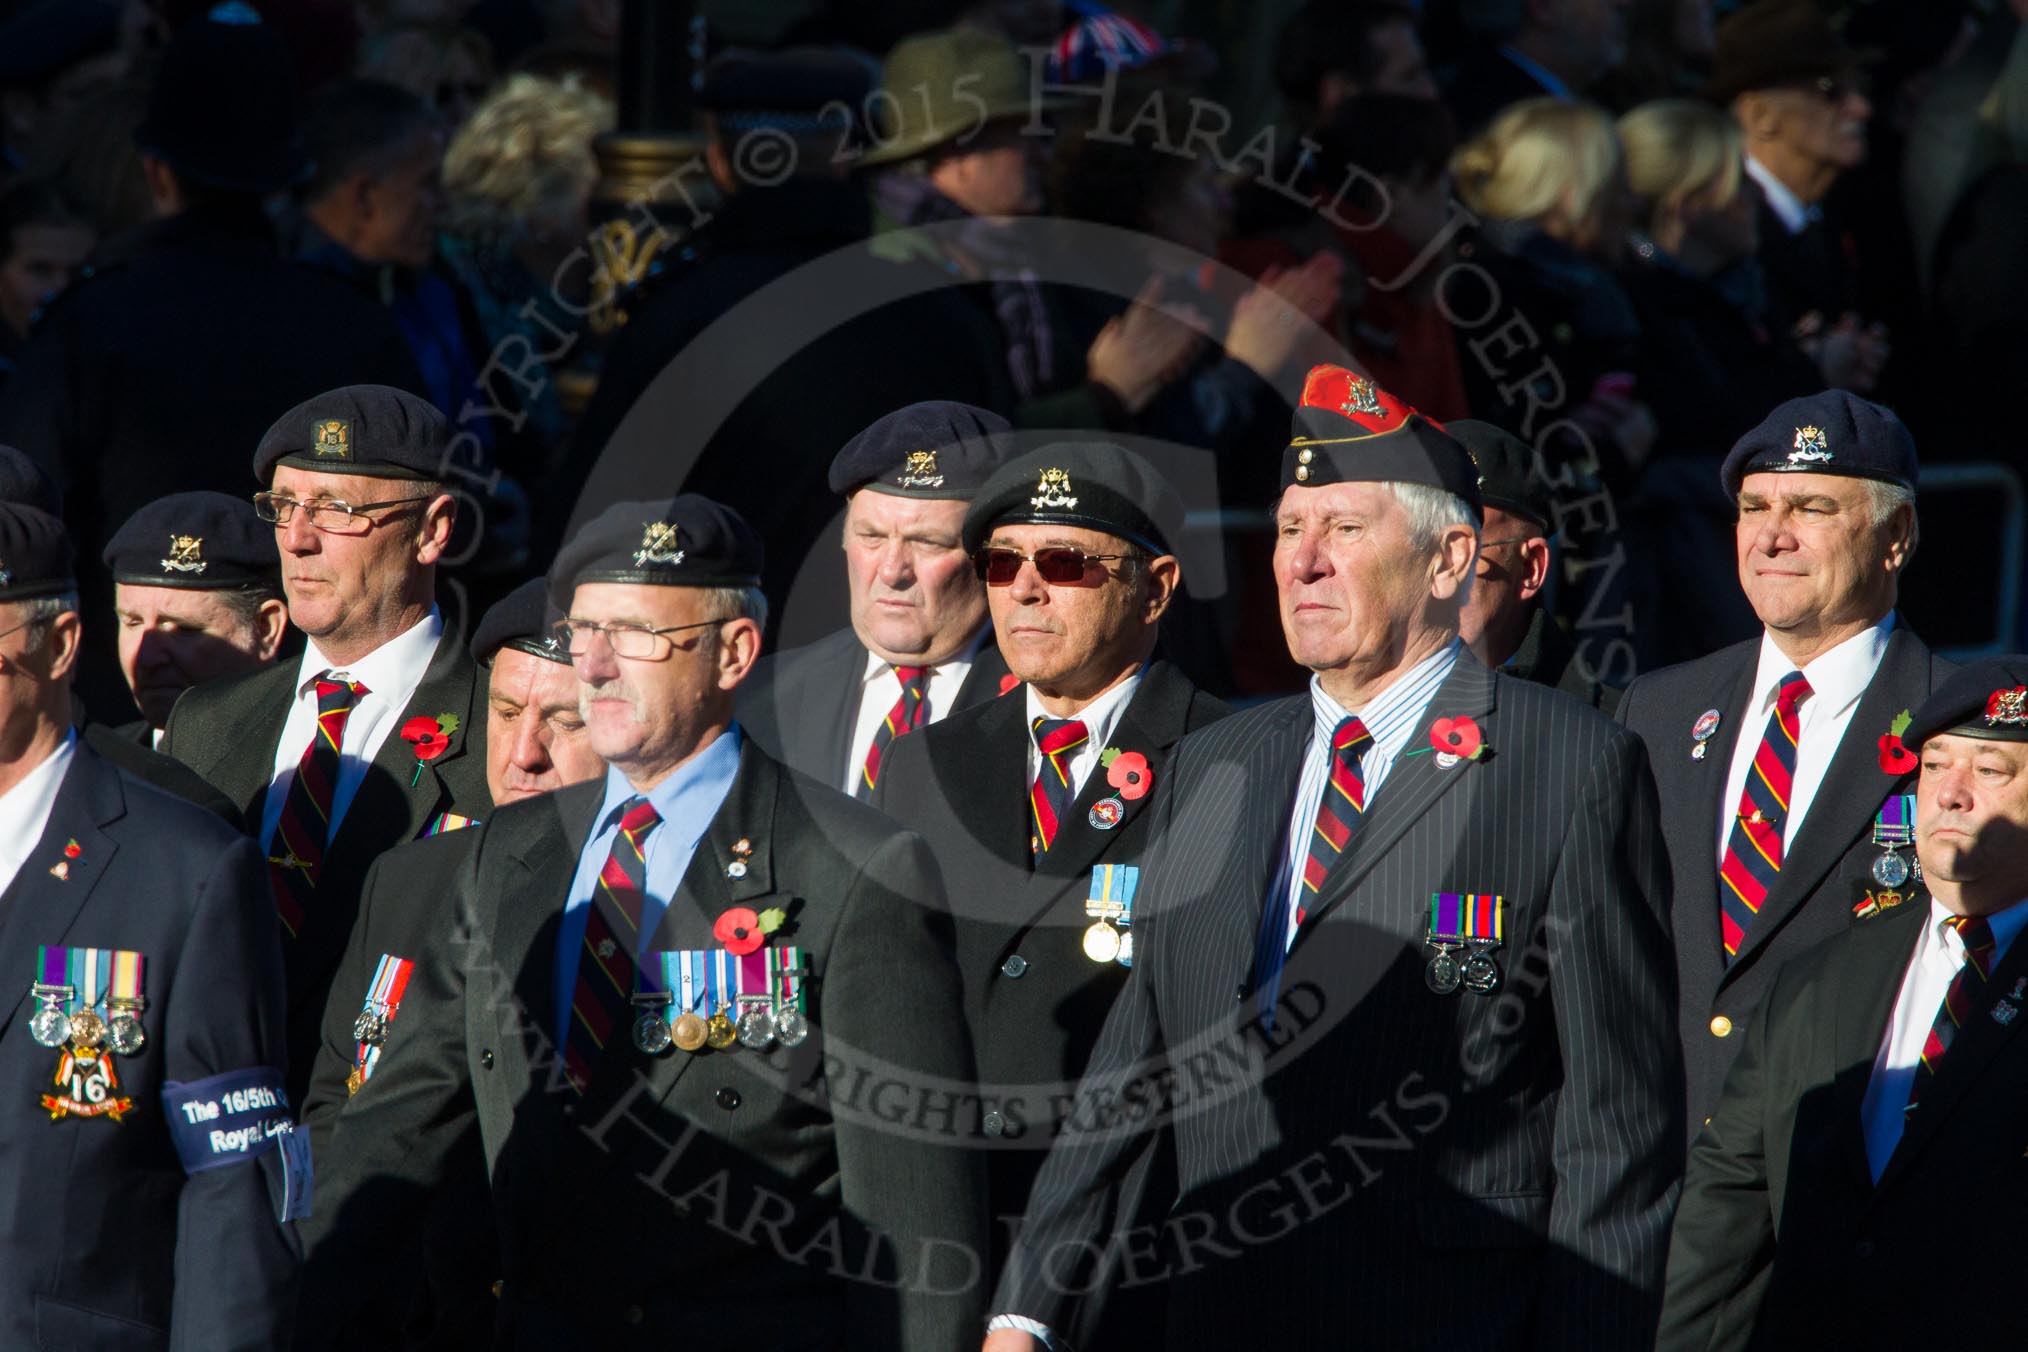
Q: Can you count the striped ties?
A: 7